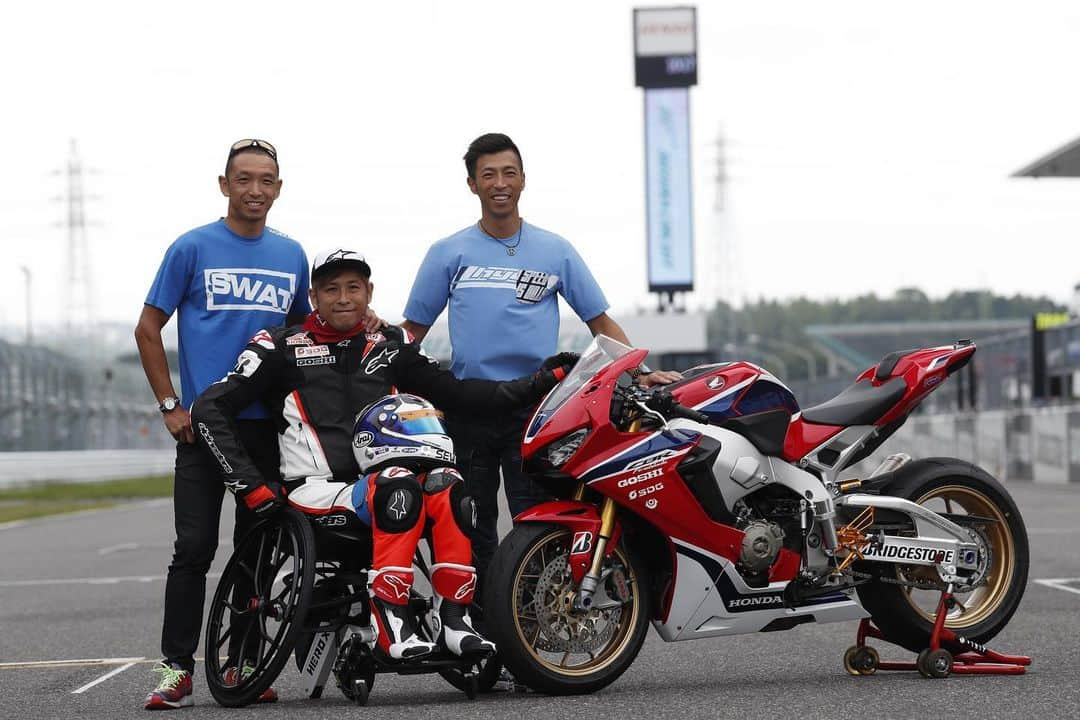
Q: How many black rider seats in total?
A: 1